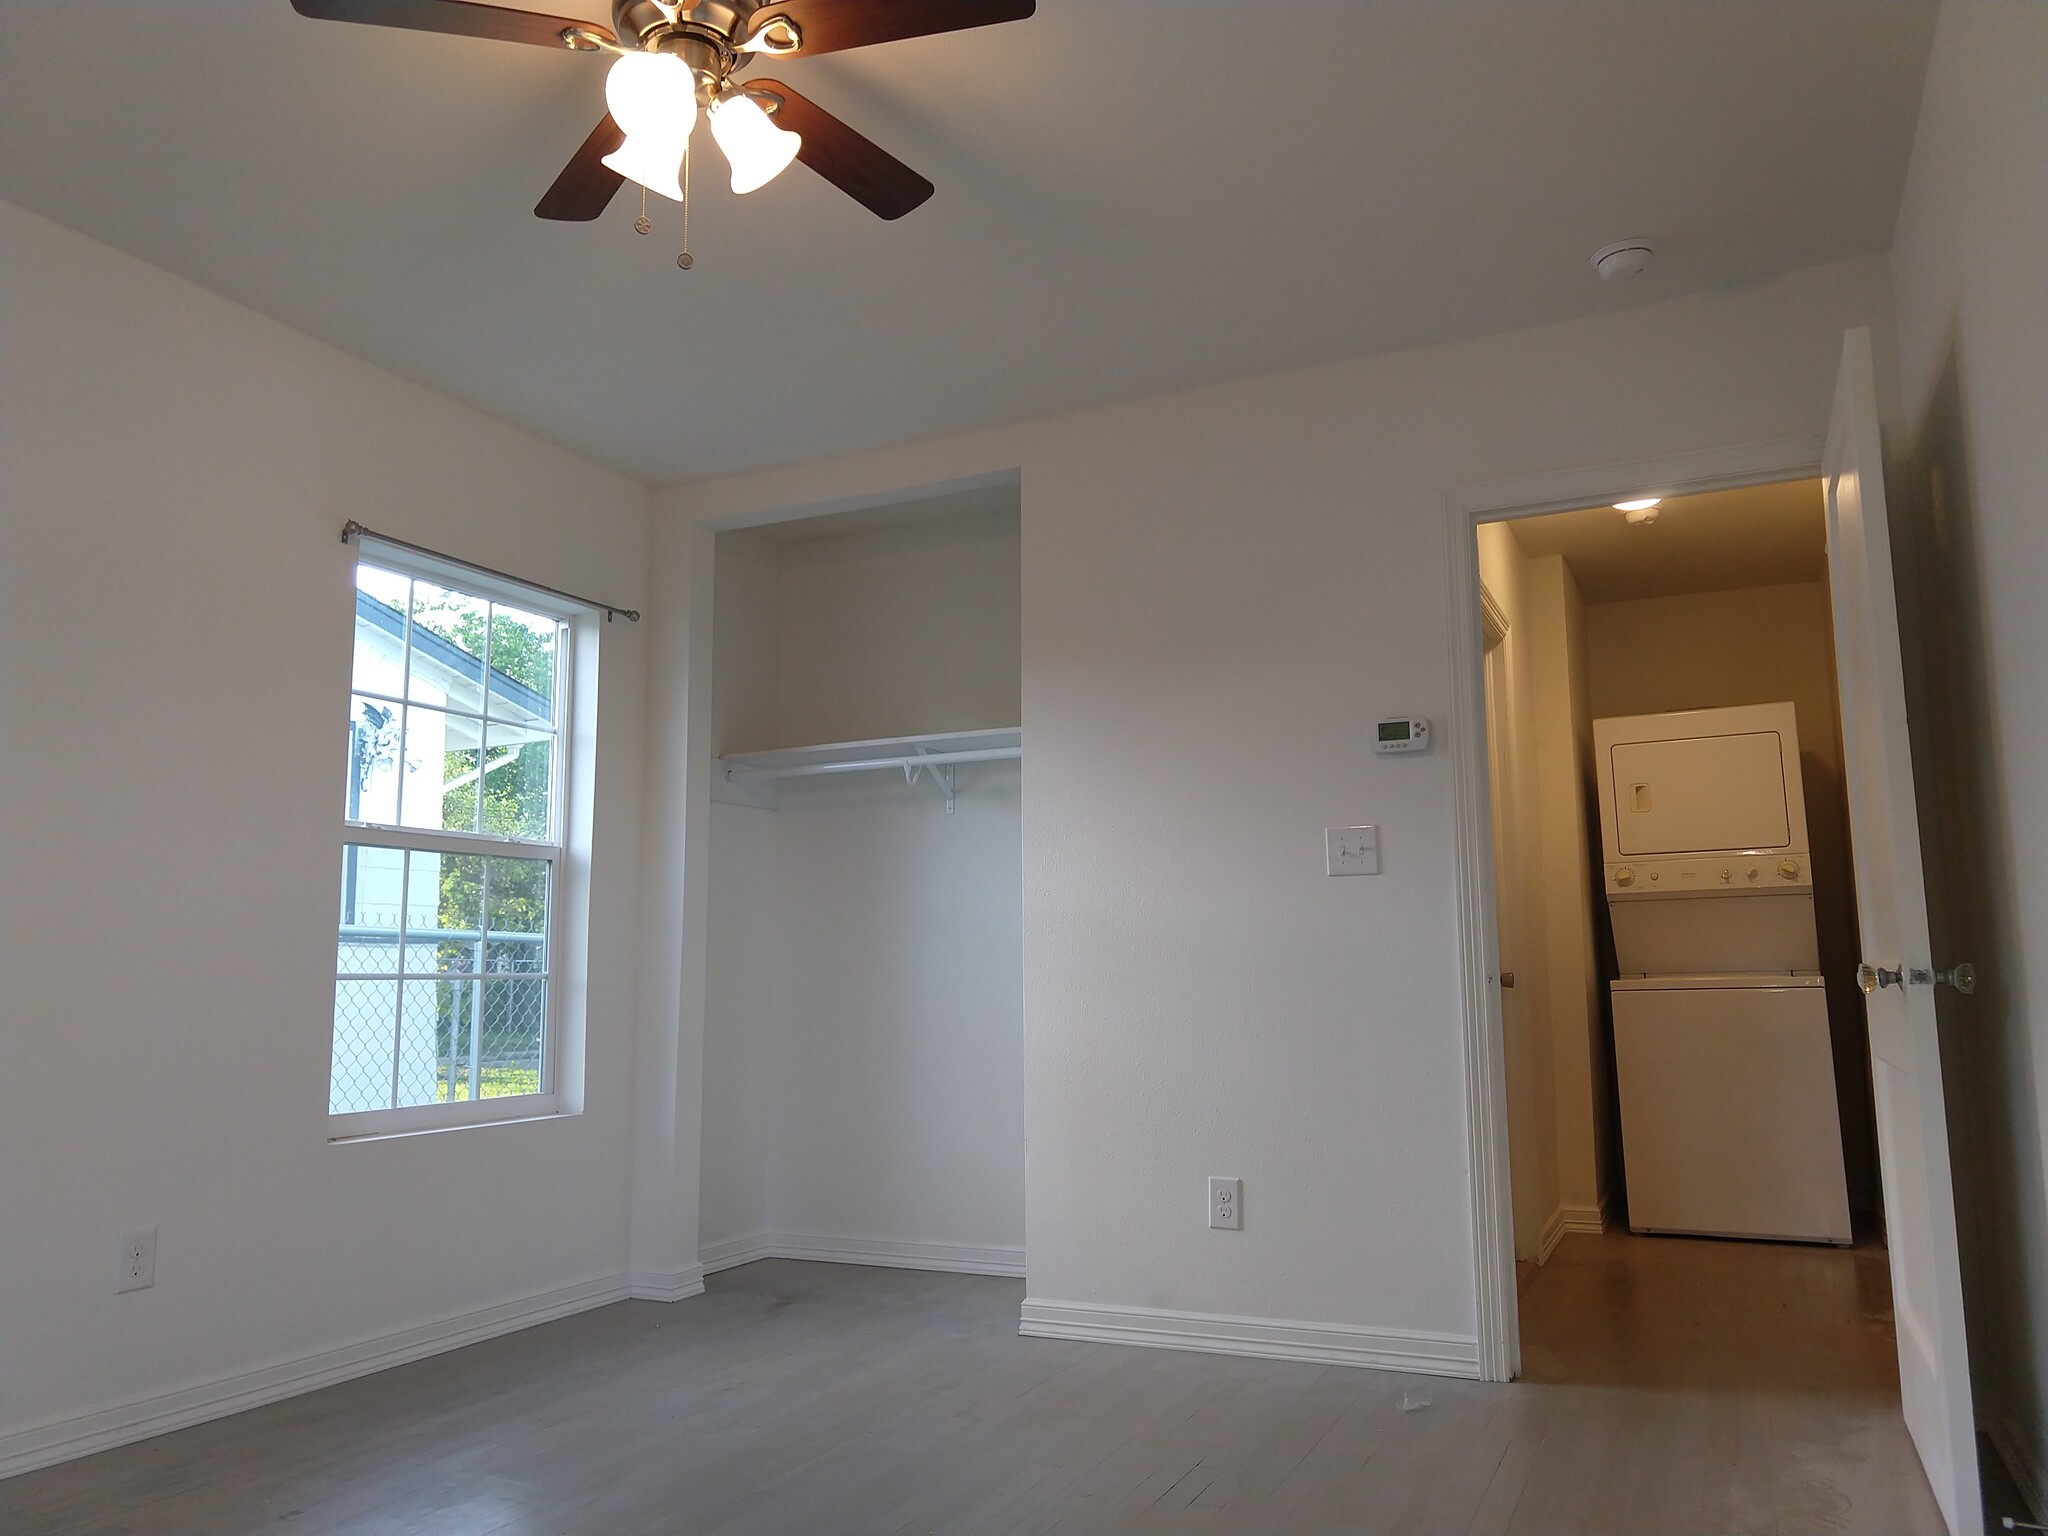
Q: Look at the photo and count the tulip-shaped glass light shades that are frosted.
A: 3